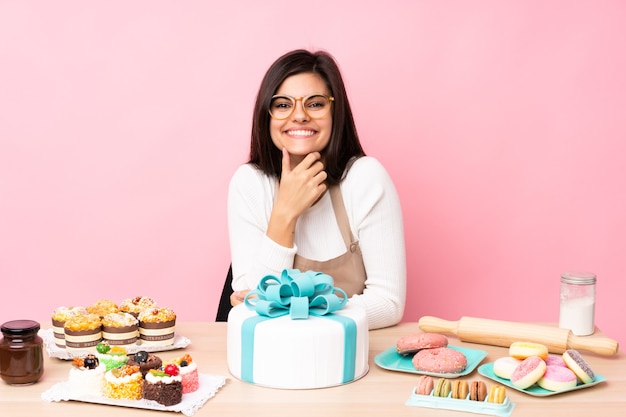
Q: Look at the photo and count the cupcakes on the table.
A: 12